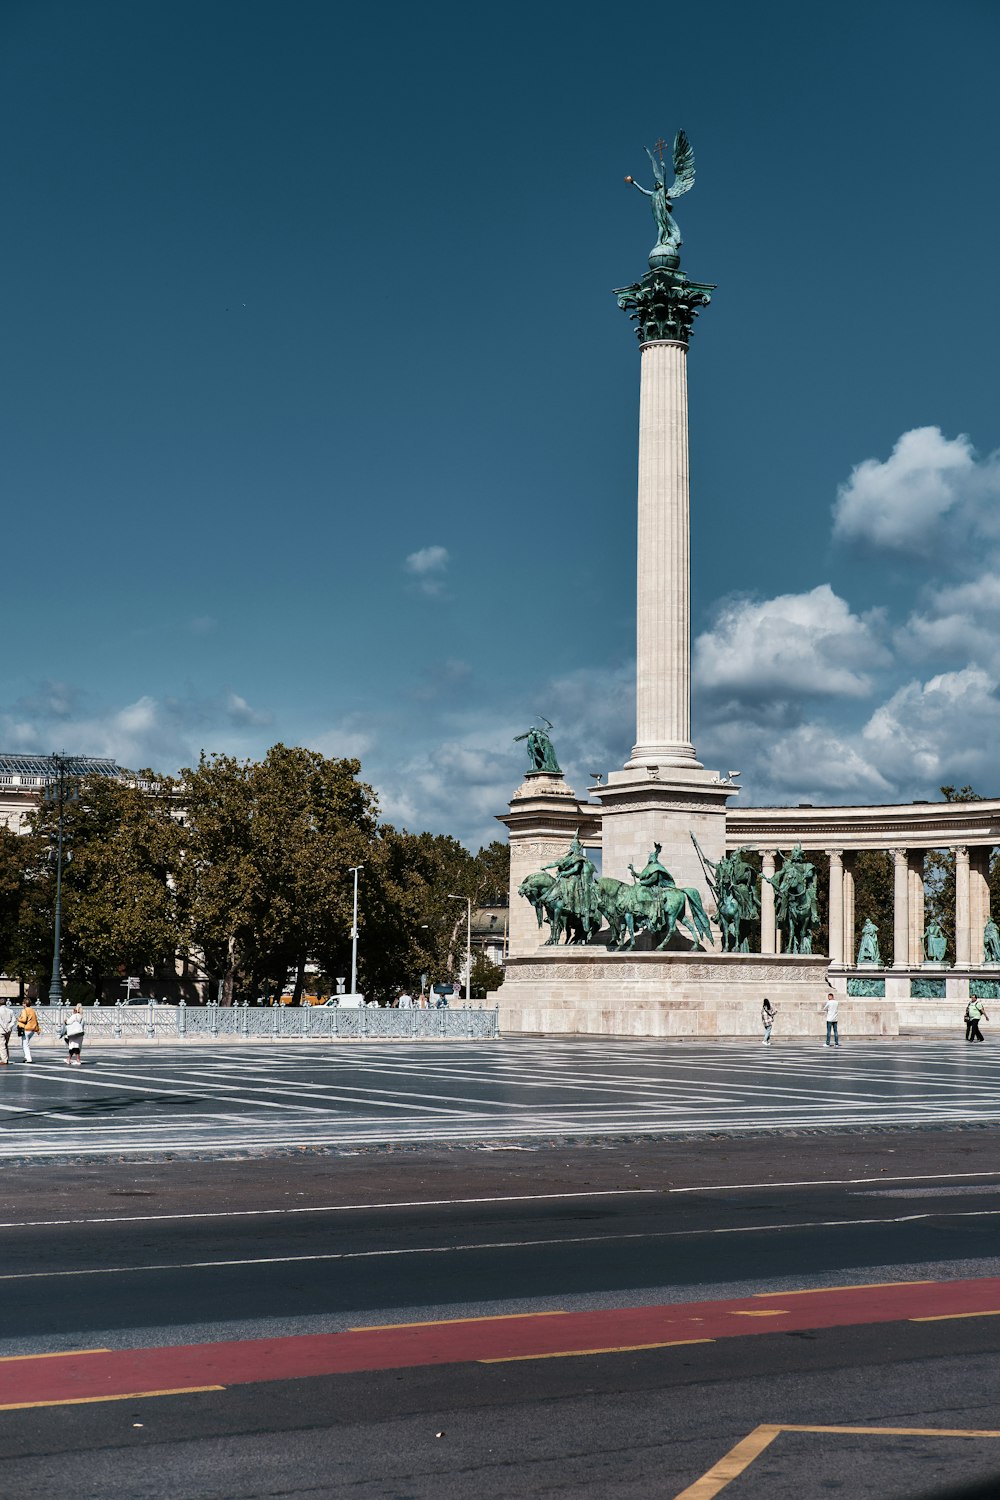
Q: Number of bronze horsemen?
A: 4